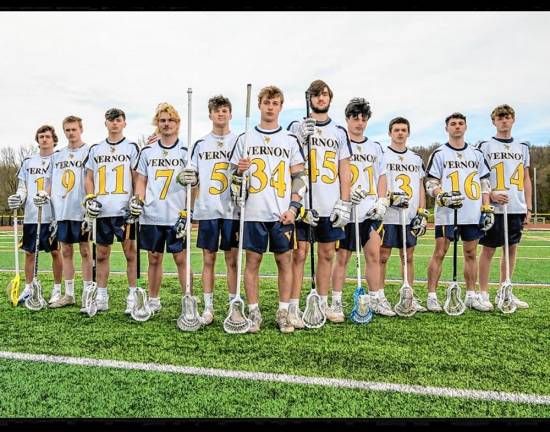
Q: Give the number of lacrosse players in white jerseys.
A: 11